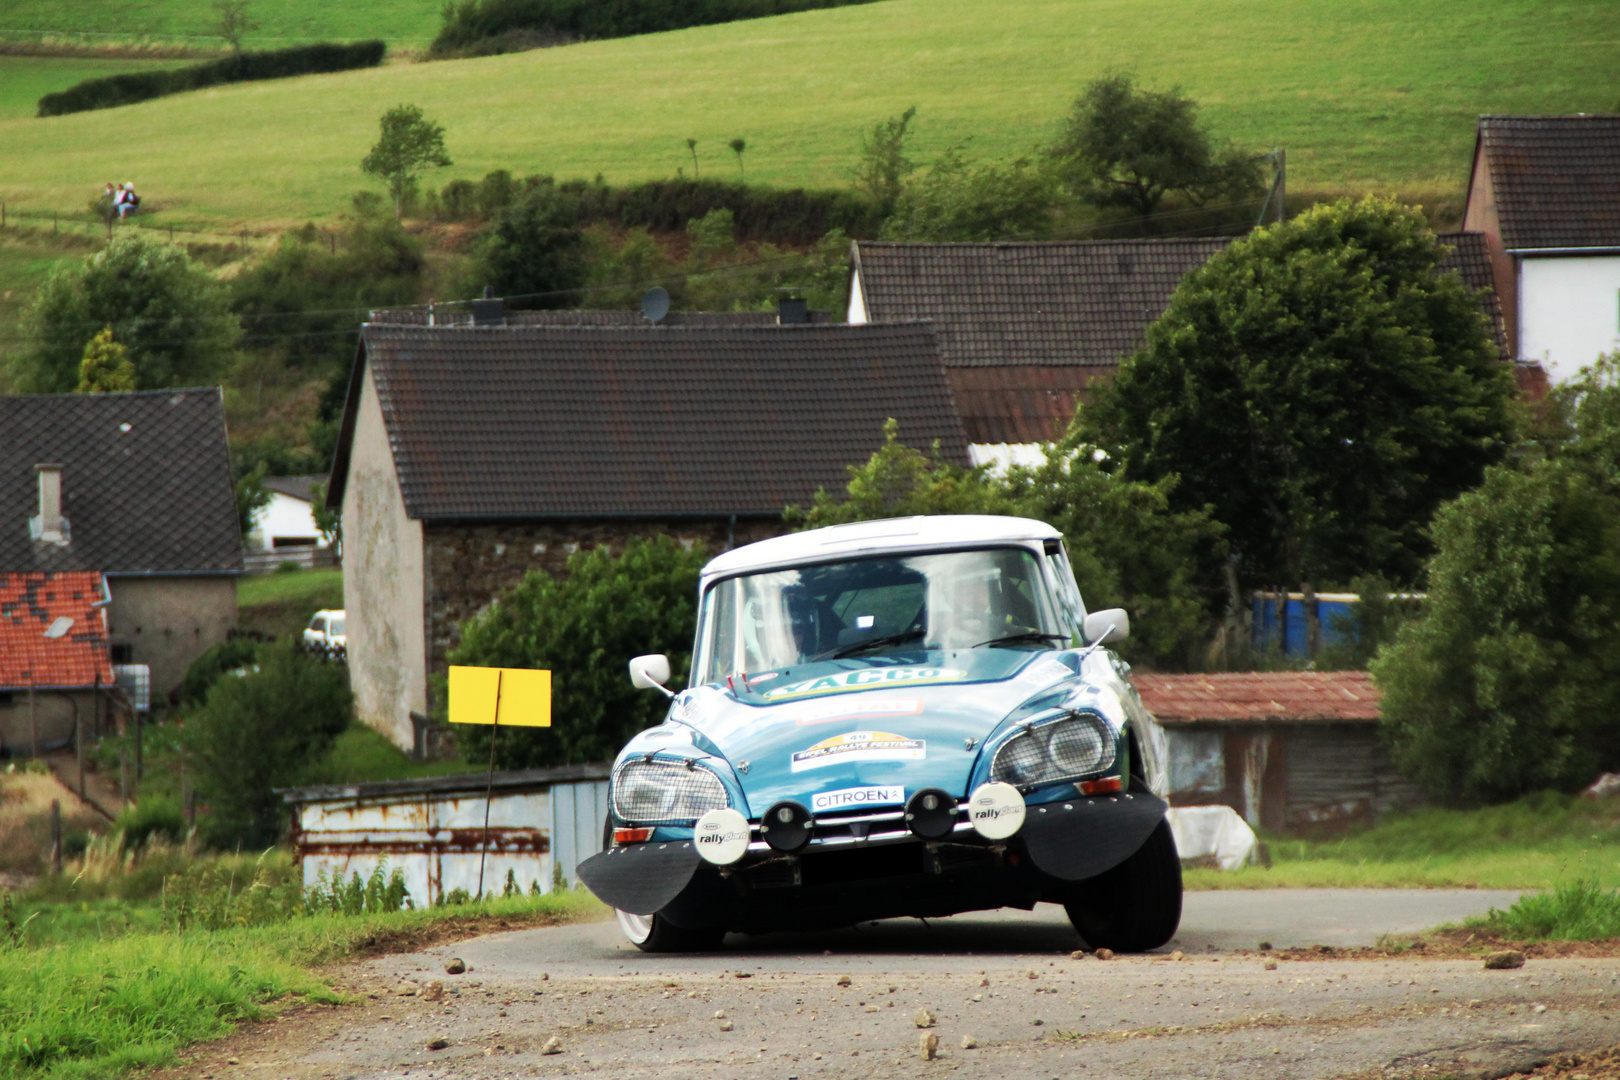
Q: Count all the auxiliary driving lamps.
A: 4